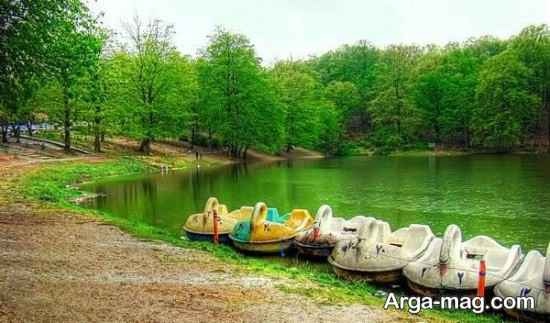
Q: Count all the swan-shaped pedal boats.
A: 6